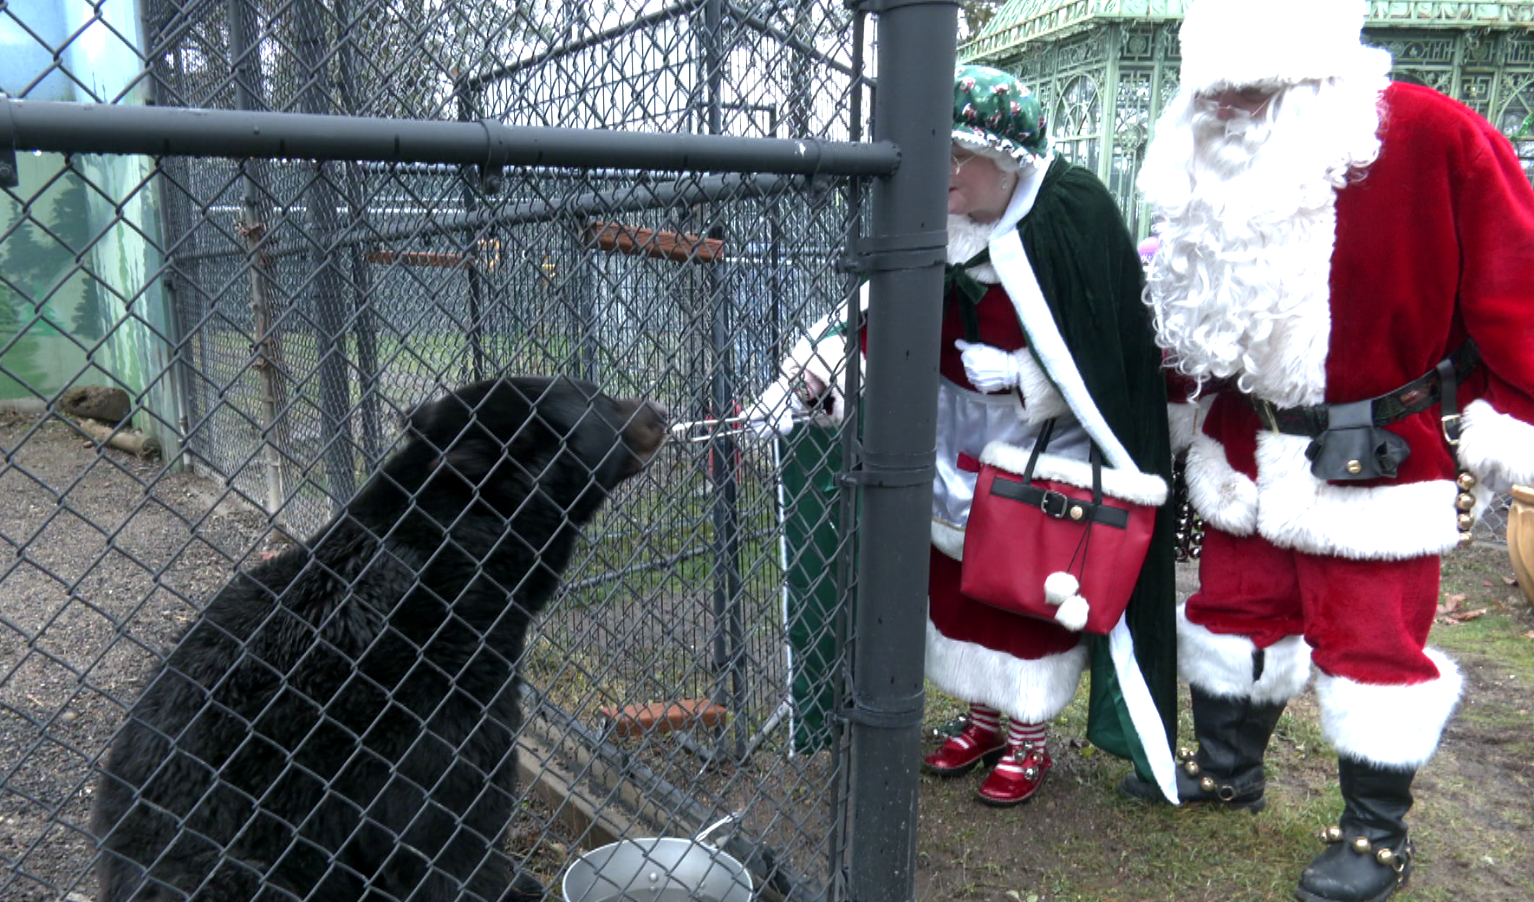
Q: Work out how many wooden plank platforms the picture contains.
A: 3